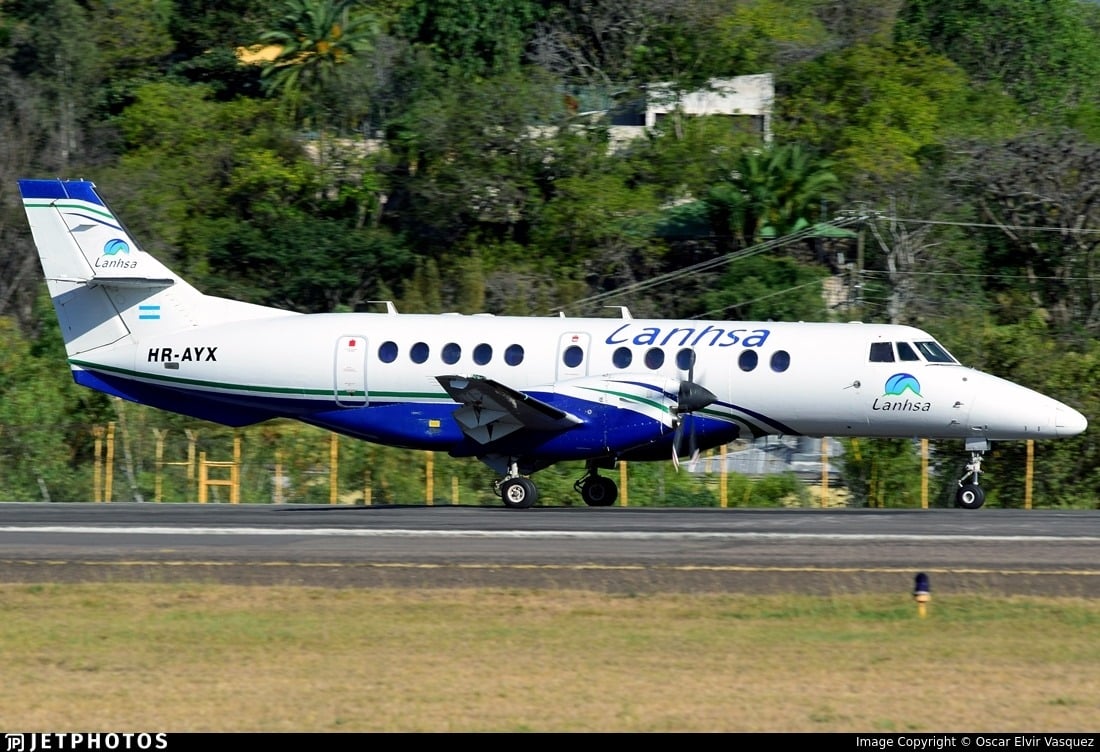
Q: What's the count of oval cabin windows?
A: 11